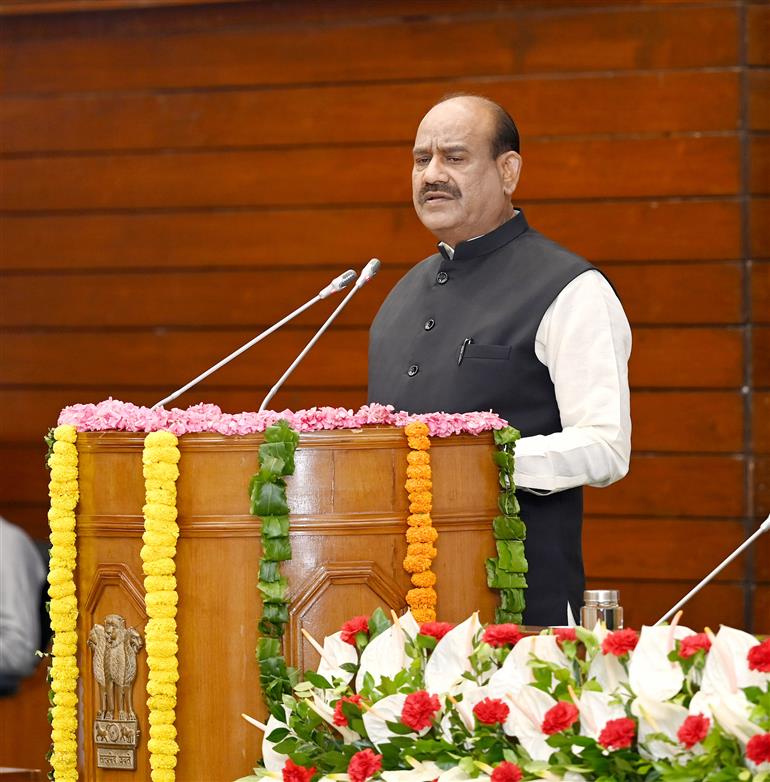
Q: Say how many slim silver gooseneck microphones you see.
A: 3